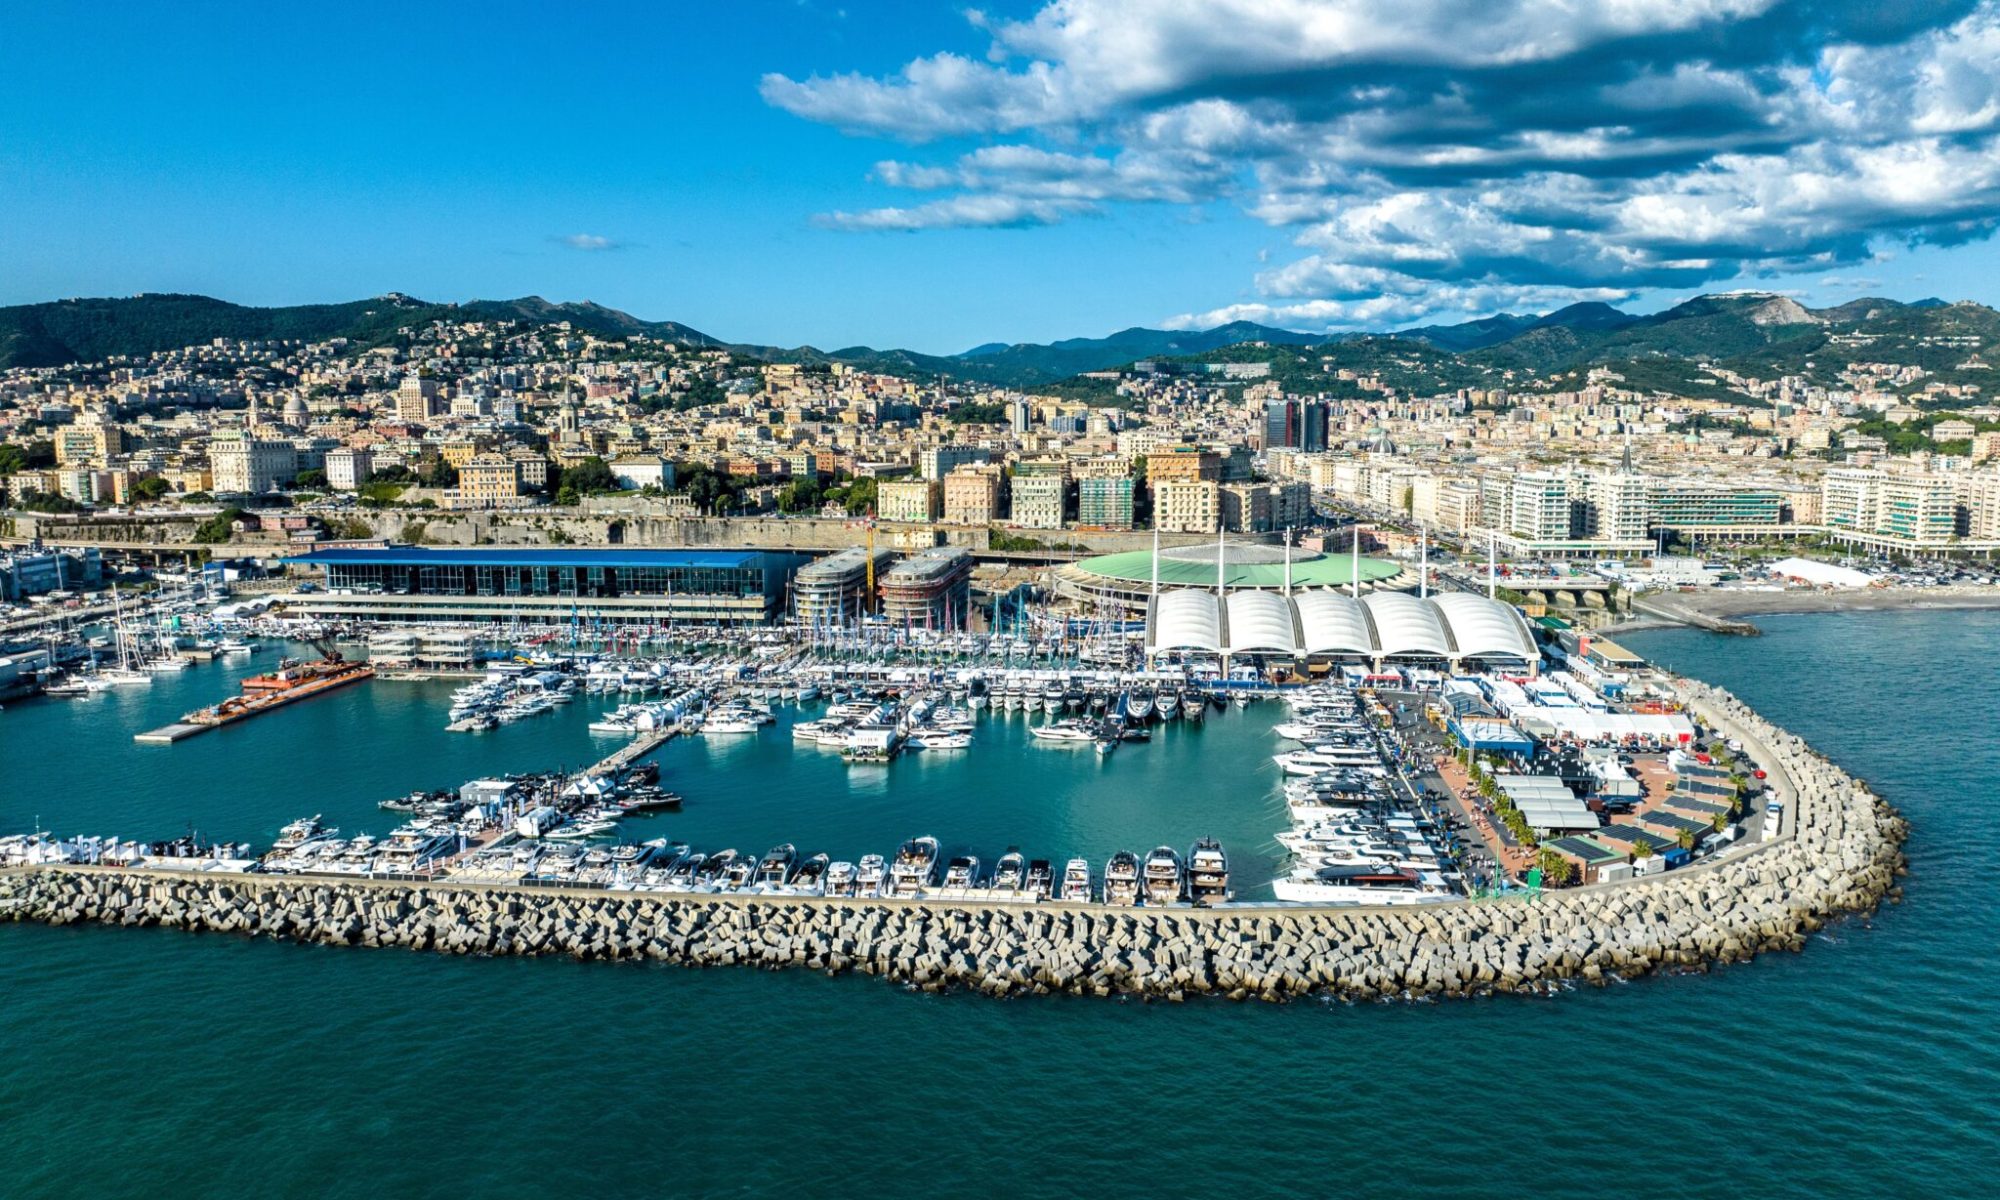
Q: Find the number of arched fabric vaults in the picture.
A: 5